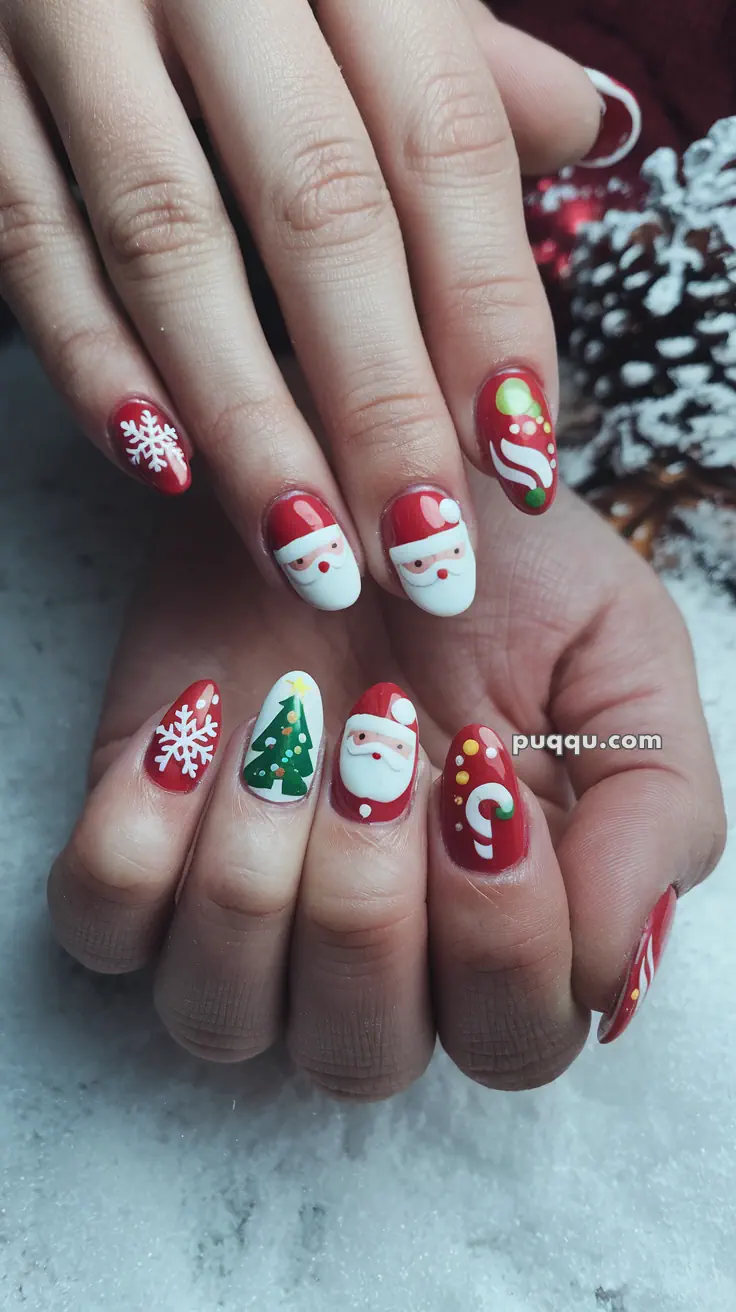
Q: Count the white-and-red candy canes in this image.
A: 1